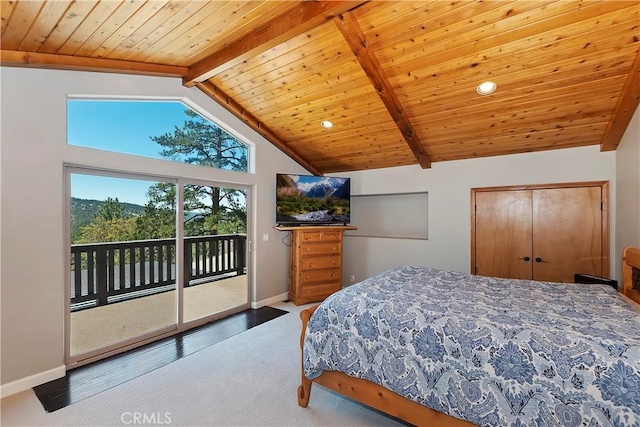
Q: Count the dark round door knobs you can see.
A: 2